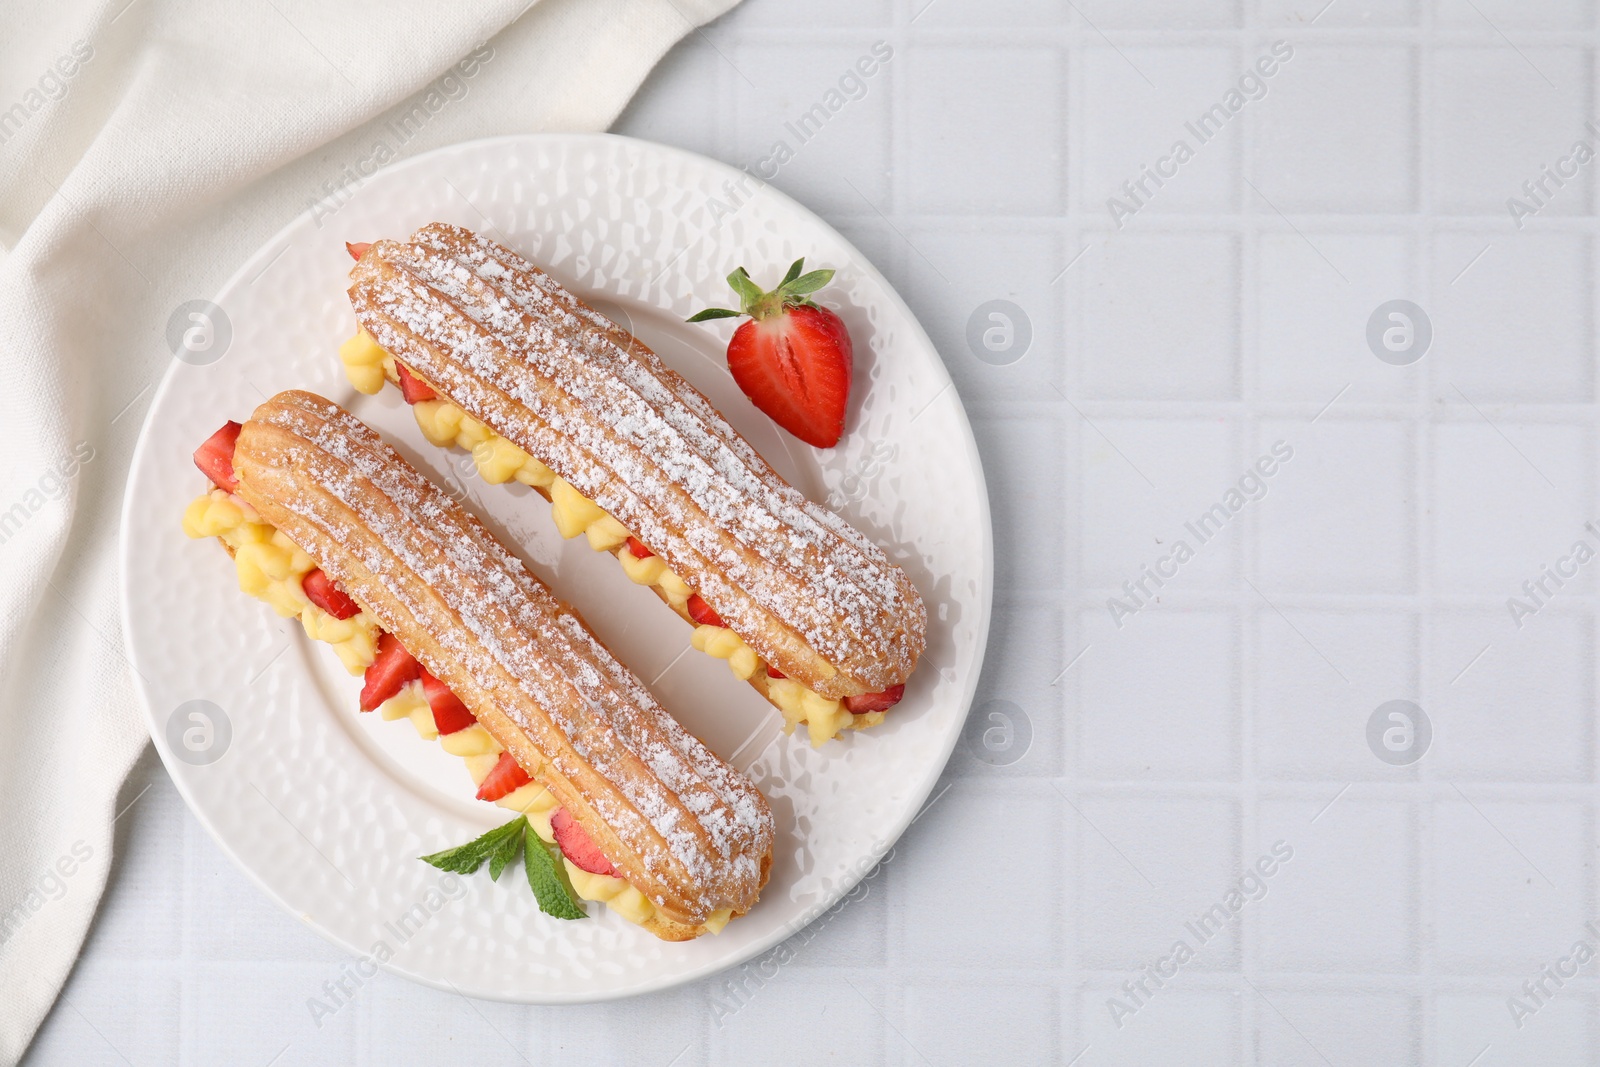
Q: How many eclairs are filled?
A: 2